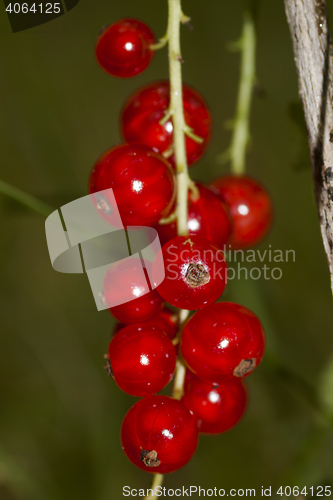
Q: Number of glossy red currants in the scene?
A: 12